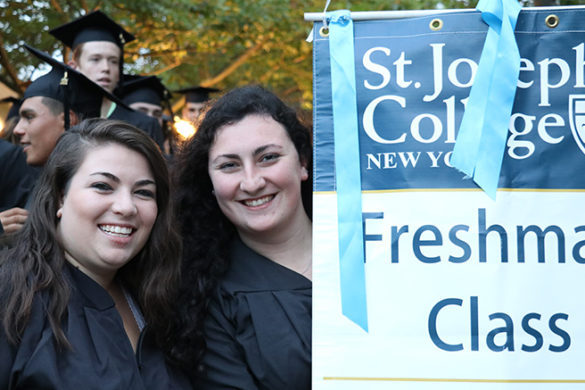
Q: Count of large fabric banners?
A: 1